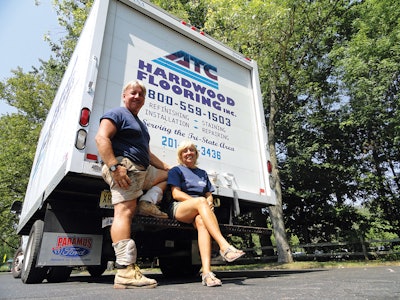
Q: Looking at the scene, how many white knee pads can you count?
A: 2